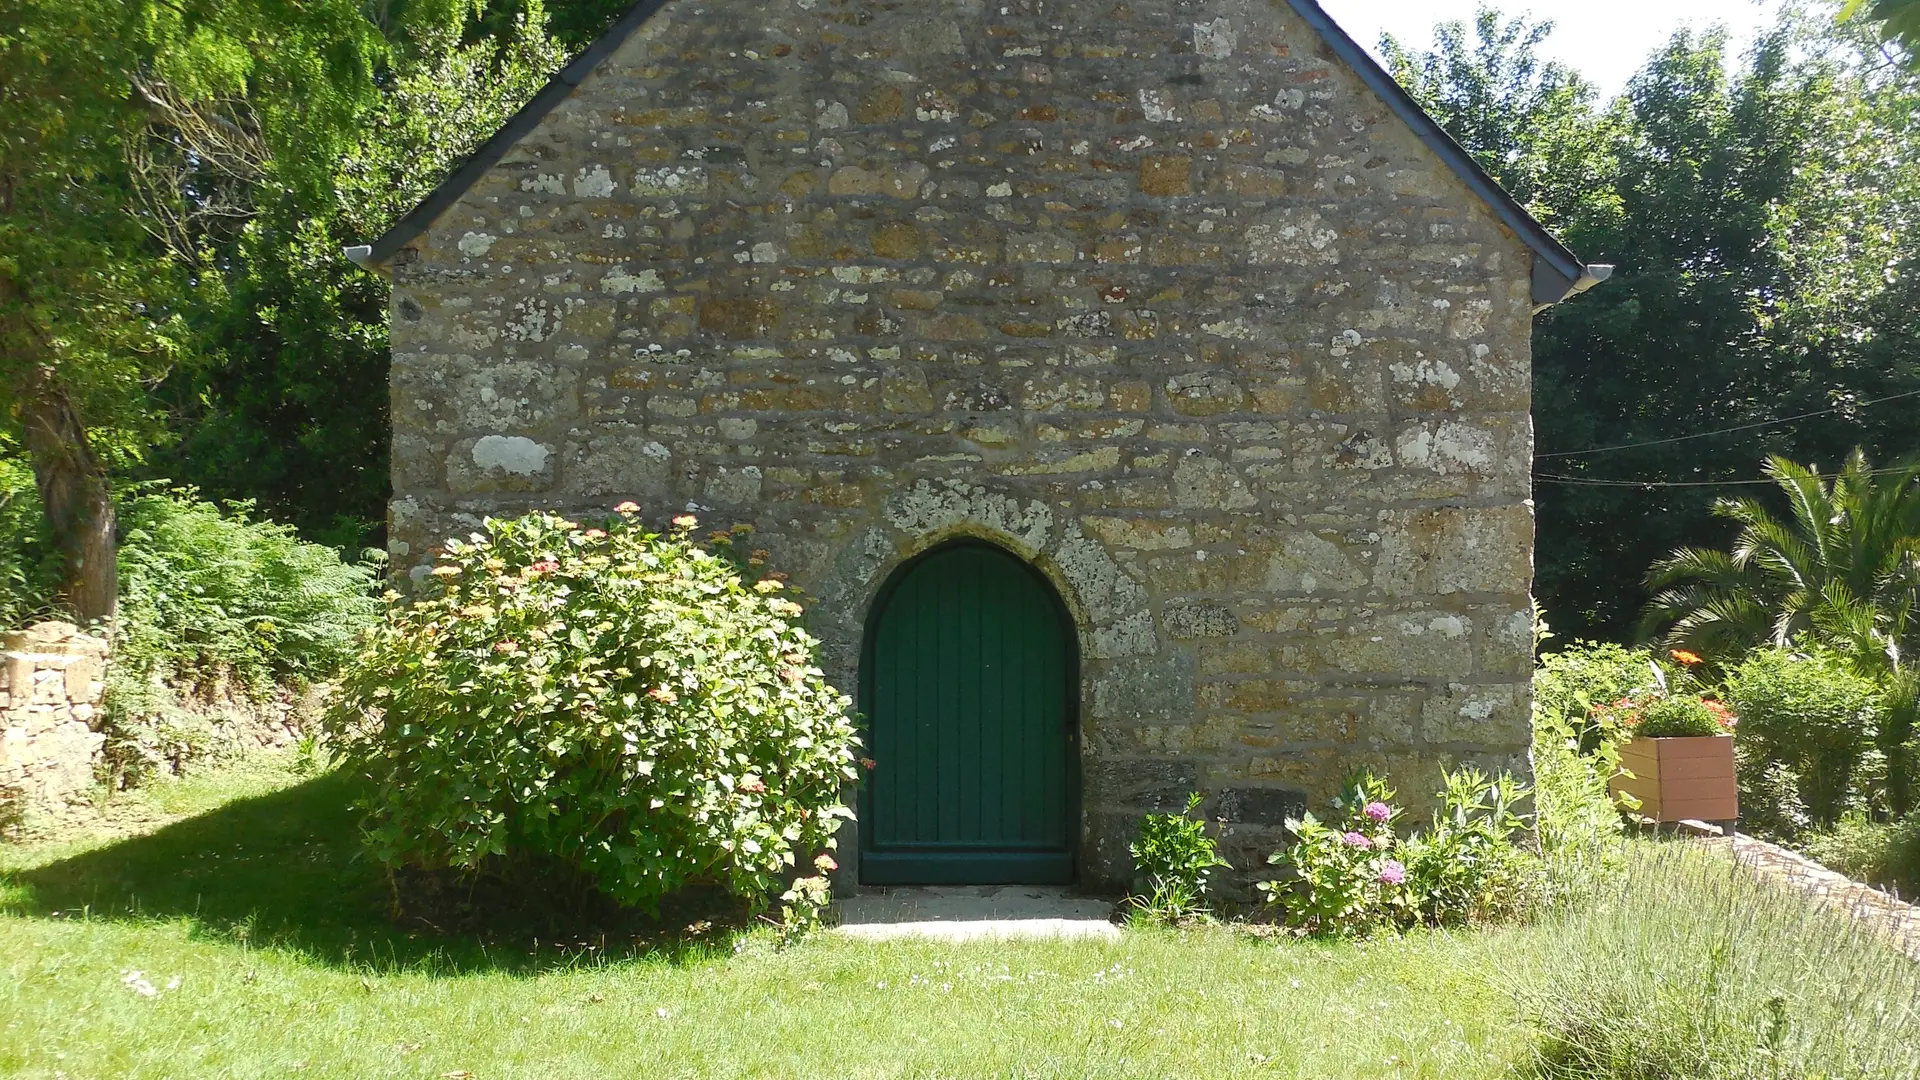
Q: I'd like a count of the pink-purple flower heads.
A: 3